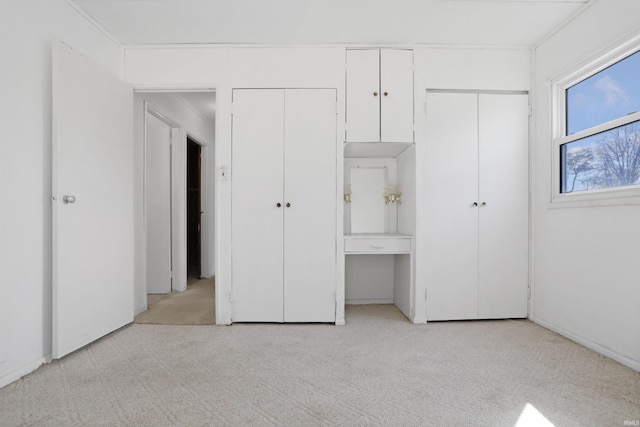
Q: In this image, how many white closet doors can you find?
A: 4